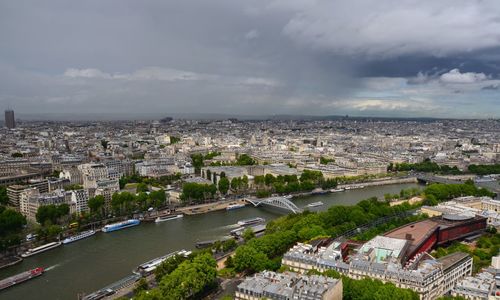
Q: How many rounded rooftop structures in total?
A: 1